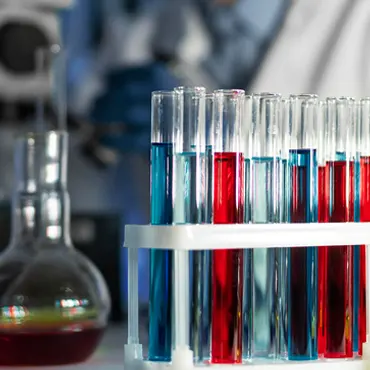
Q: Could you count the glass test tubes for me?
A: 12